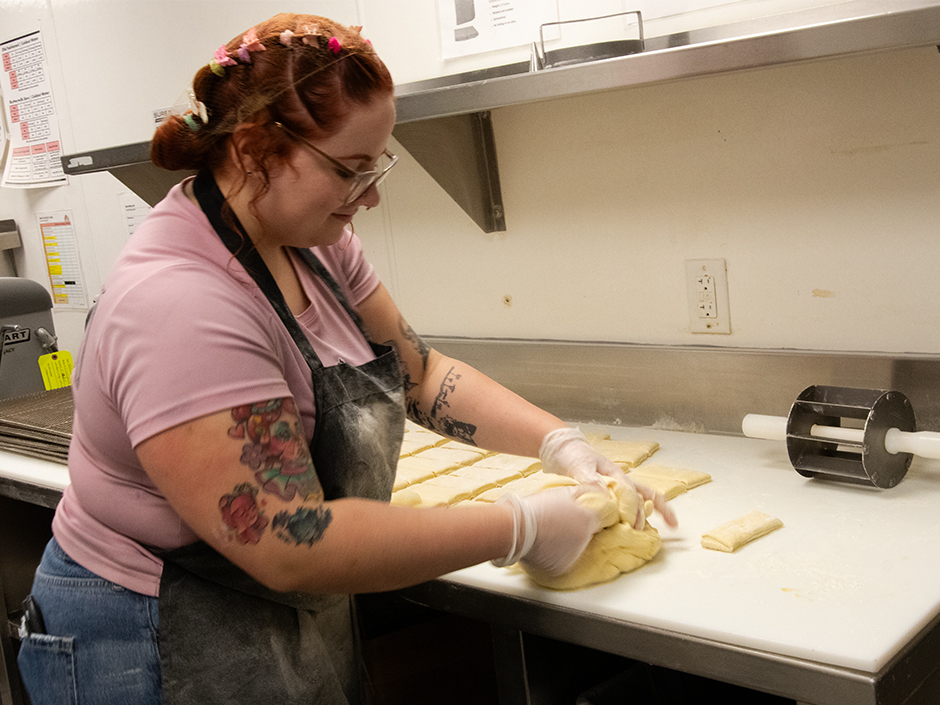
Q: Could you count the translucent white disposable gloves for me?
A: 2